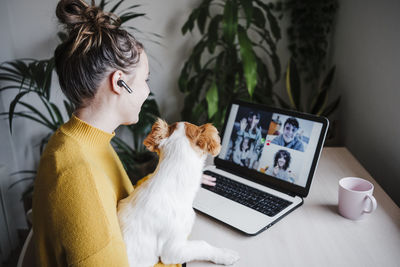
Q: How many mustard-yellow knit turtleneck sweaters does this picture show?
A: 1